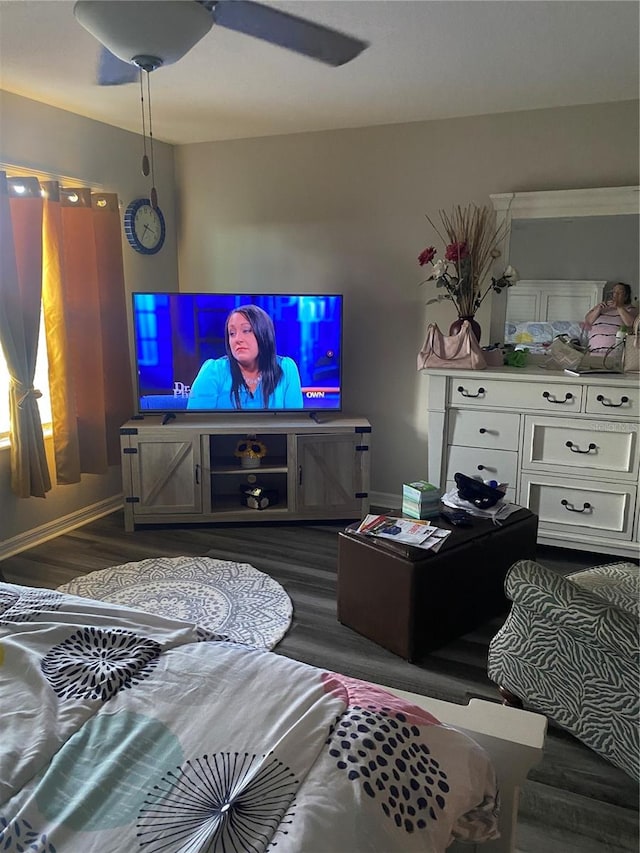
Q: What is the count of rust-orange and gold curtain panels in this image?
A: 2